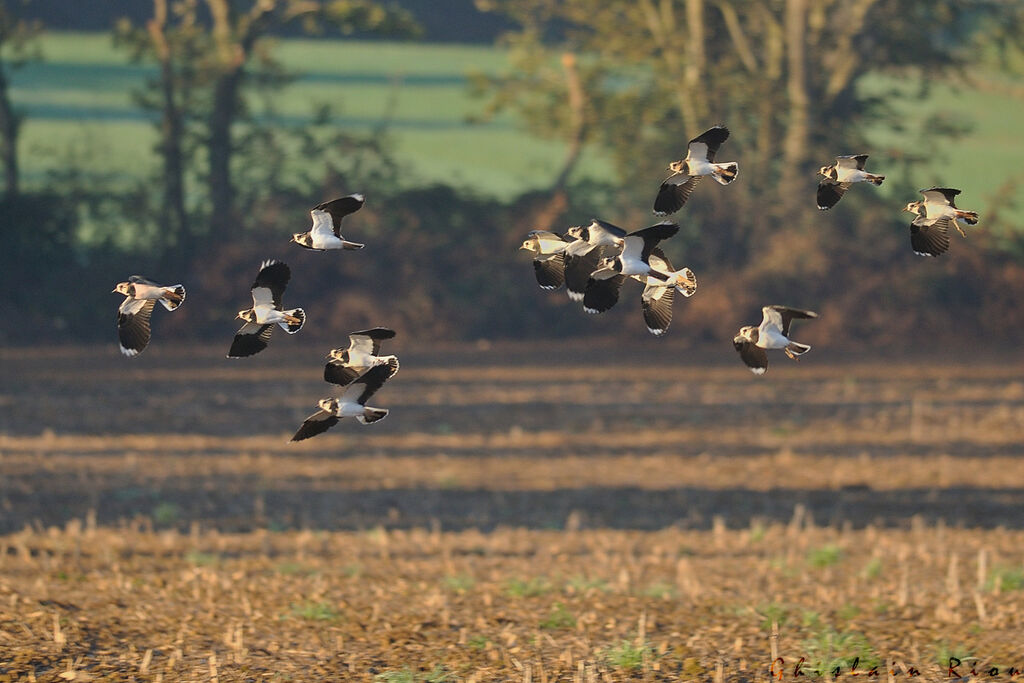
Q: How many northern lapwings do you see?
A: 13